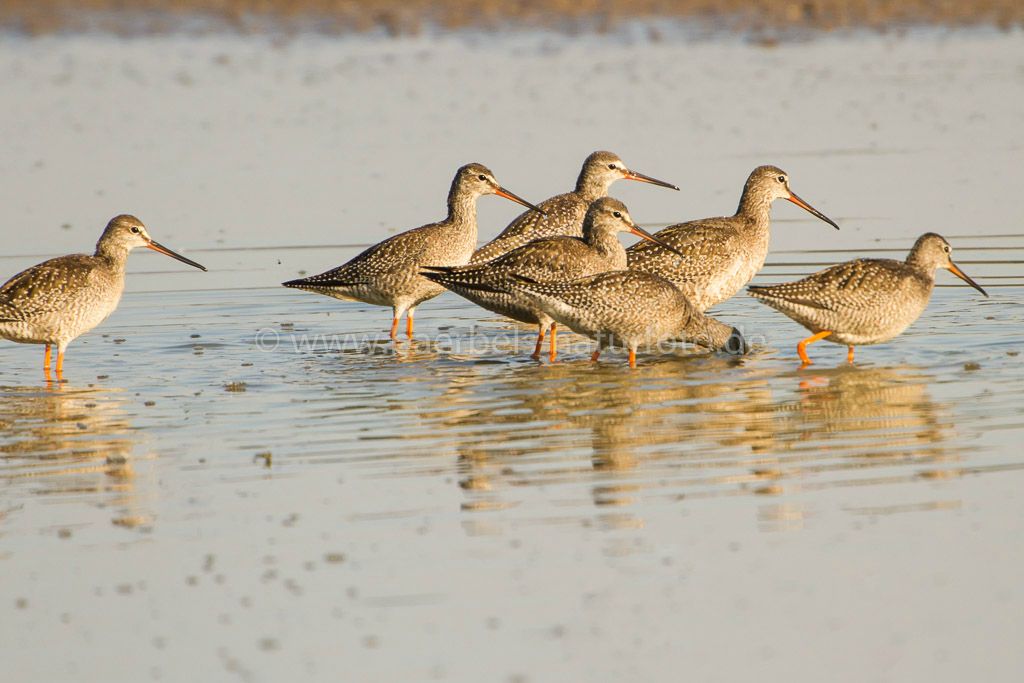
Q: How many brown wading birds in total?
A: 7